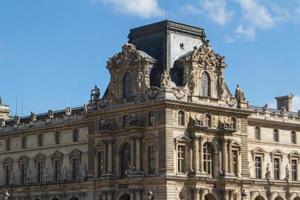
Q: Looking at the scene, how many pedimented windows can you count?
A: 12